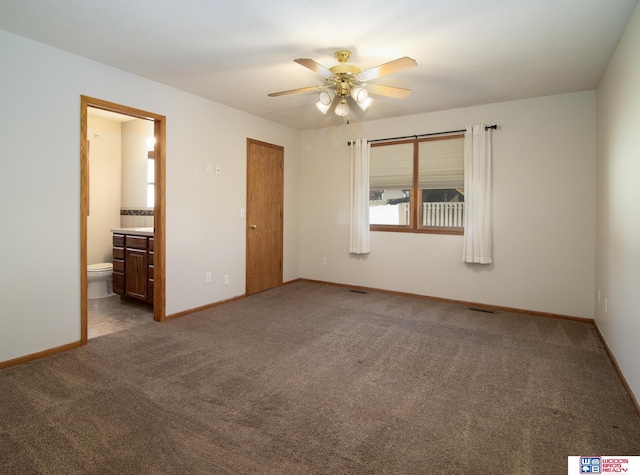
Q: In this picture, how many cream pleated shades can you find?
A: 2